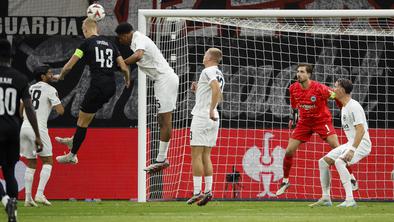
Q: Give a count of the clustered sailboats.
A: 0